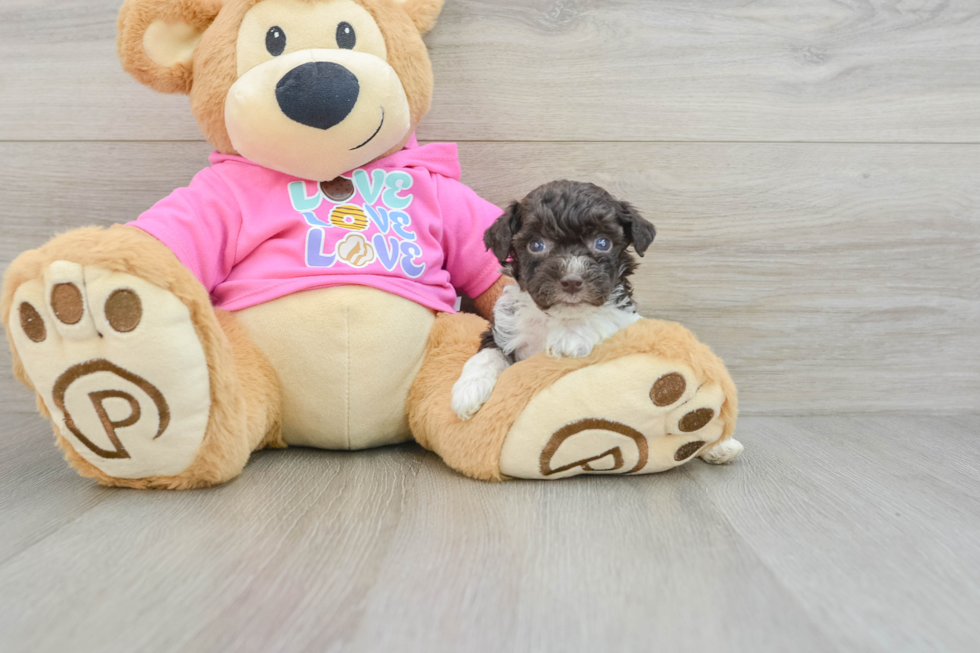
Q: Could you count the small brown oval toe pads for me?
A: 6